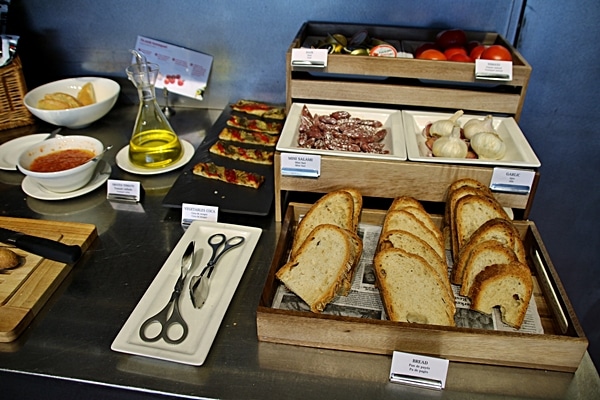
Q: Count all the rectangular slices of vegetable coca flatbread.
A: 5